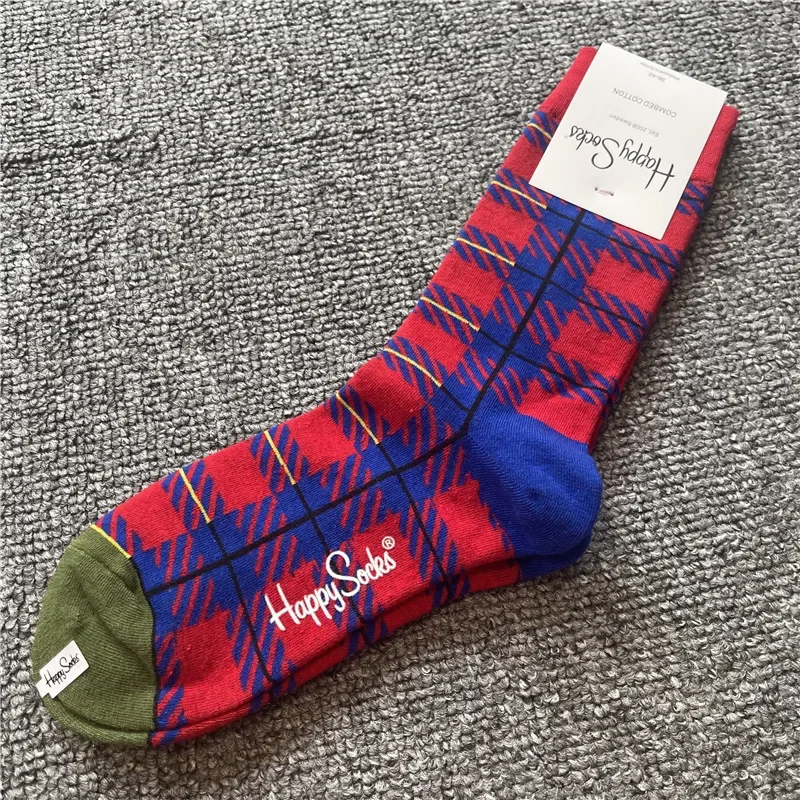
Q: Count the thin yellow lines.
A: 9